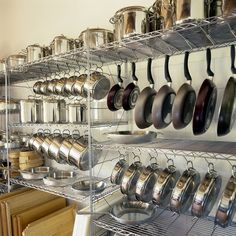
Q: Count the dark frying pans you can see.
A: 7